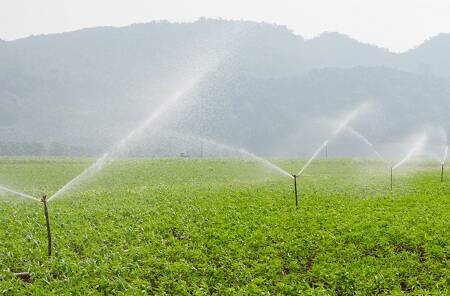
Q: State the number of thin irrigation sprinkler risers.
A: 4